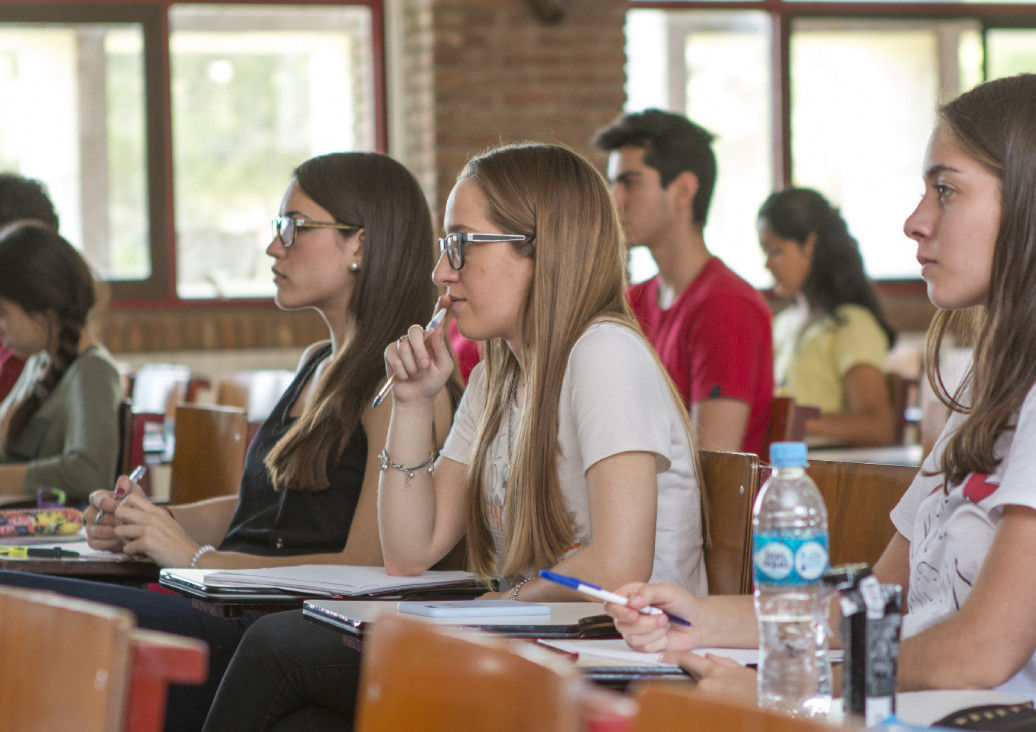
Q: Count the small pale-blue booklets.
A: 1